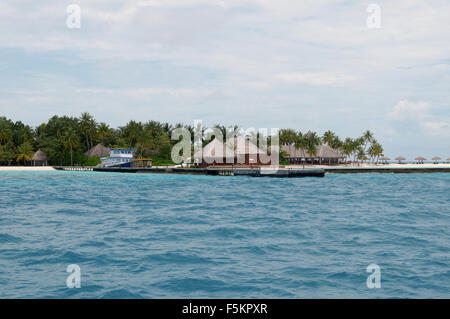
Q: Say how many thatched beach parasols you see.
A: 5